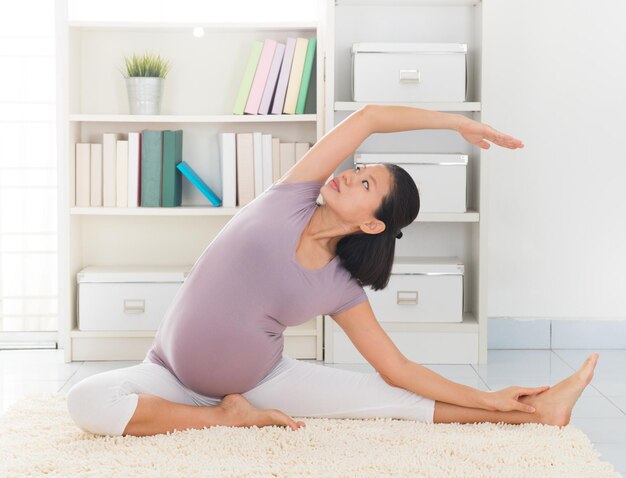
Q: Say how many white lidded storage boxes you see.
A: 4